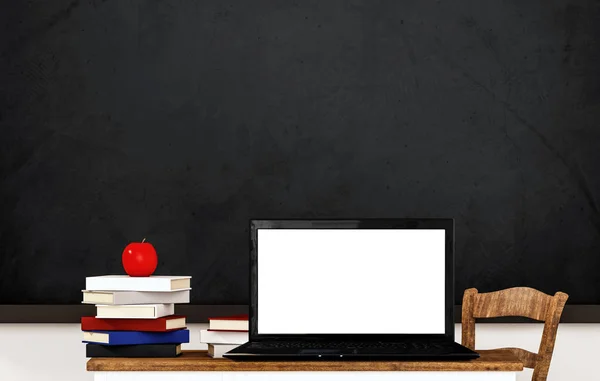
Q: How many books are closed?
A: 9